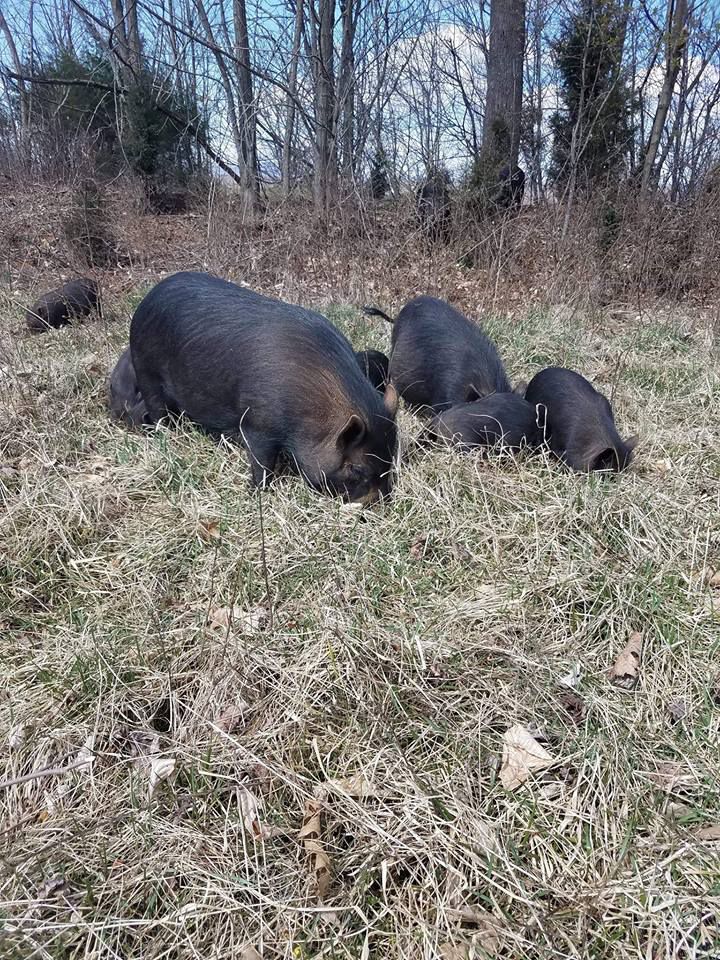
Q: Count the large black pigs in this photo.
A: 2